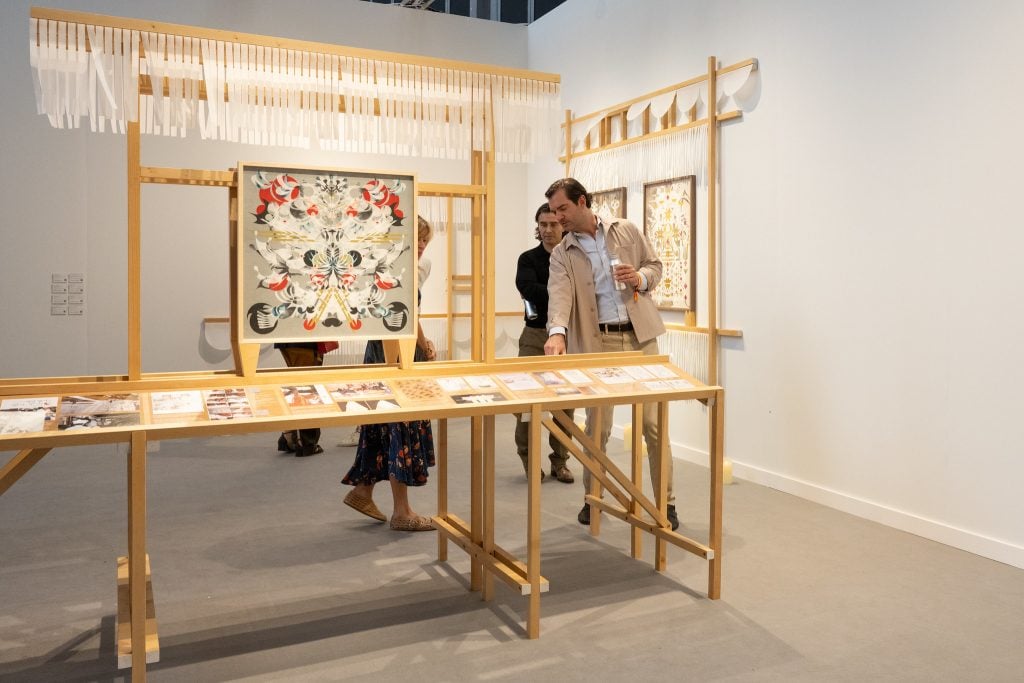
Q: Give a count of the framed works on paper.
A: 3